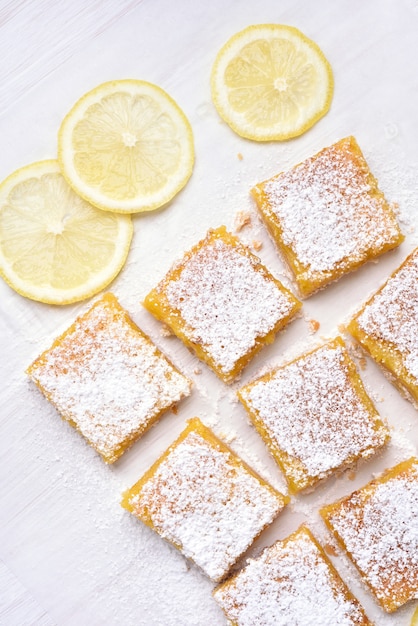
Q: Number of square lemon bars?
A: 8